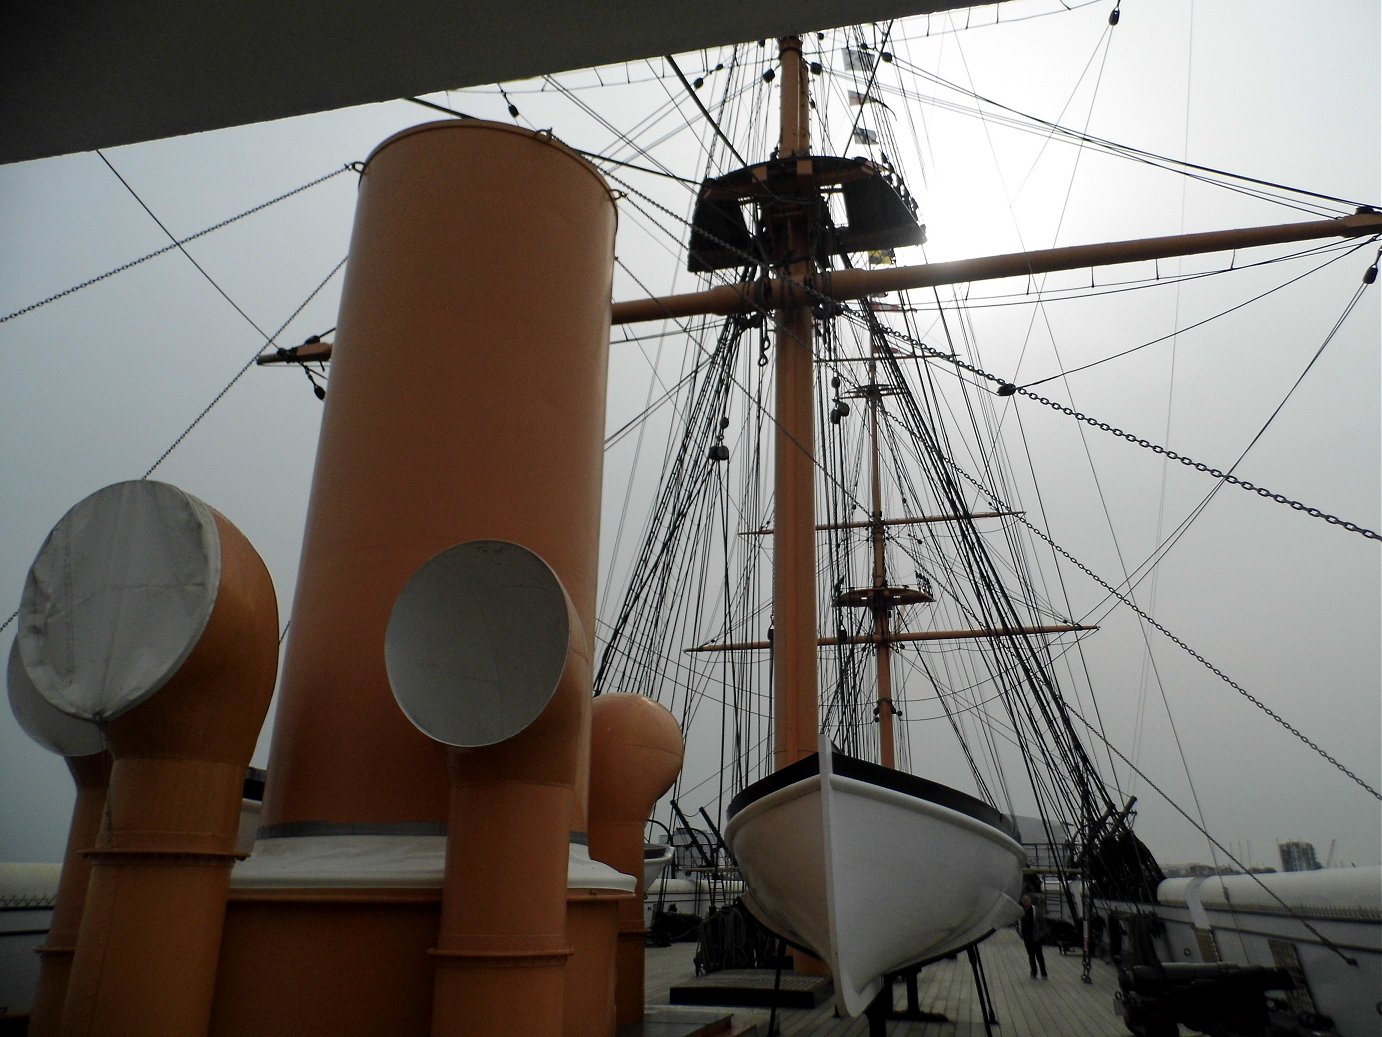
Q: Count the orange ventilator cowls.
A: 4